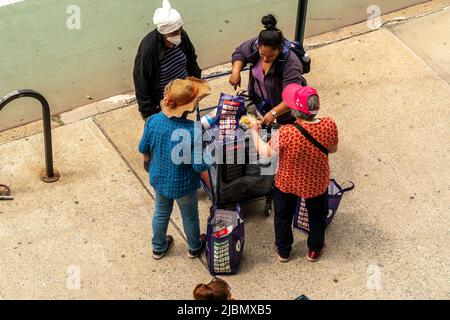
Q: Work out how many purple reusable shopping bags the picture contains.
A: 3